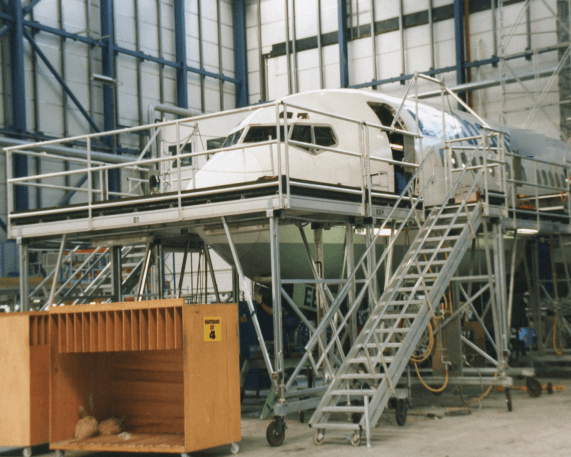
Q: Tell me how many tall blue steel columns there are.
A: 6